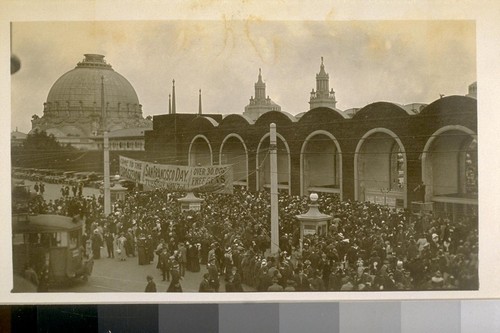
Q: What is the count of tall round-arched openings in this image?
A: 6